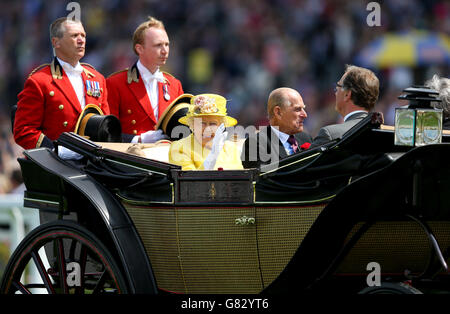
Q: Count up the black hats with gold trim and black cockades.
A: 2